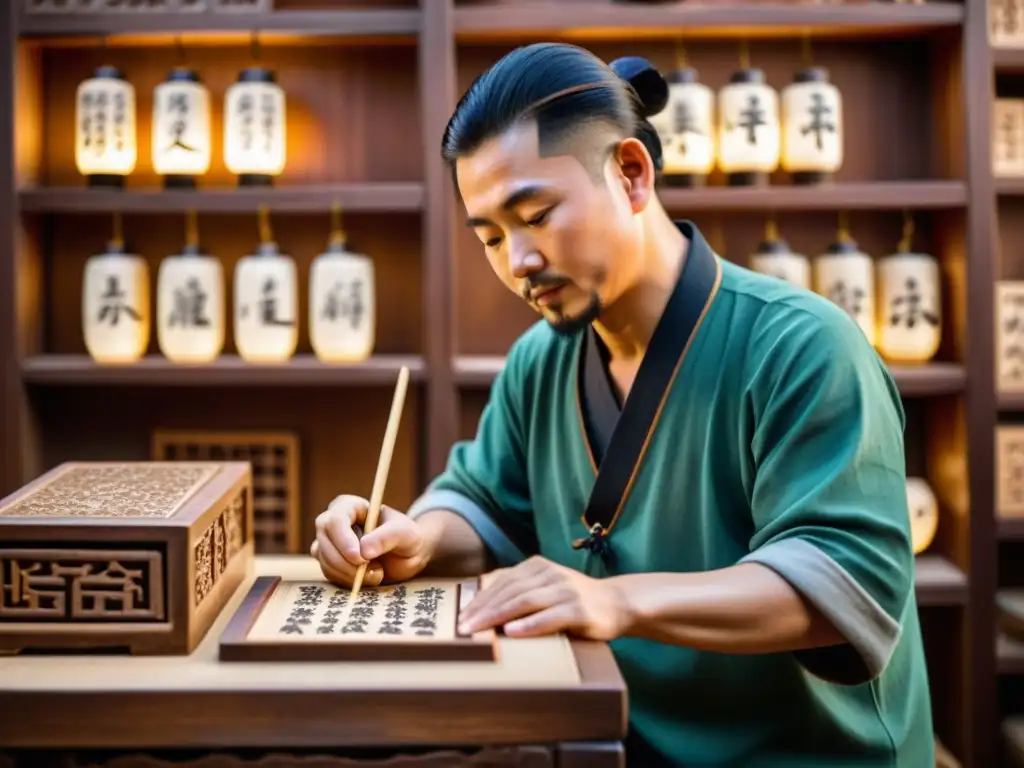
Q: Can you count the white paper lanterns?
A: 14